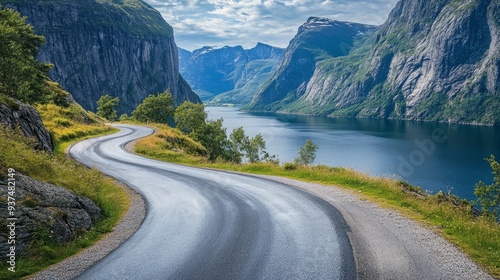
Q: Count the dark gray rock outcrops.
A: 2